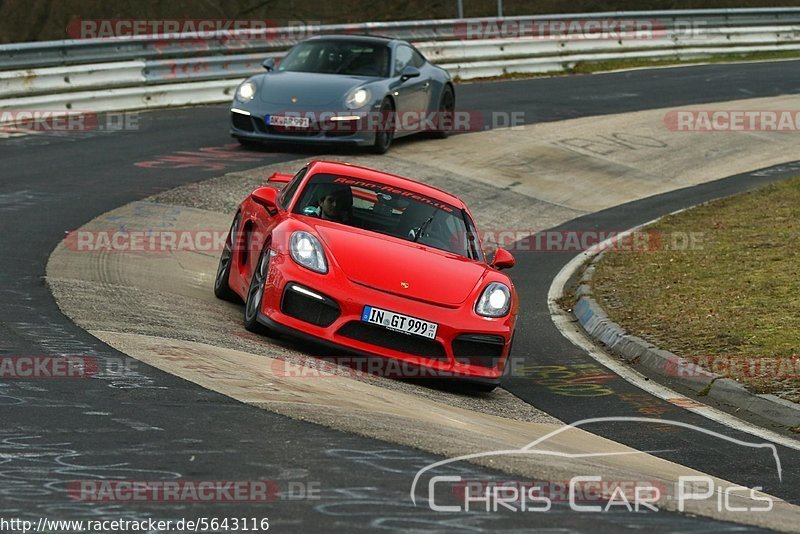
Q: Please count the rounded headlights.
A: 4